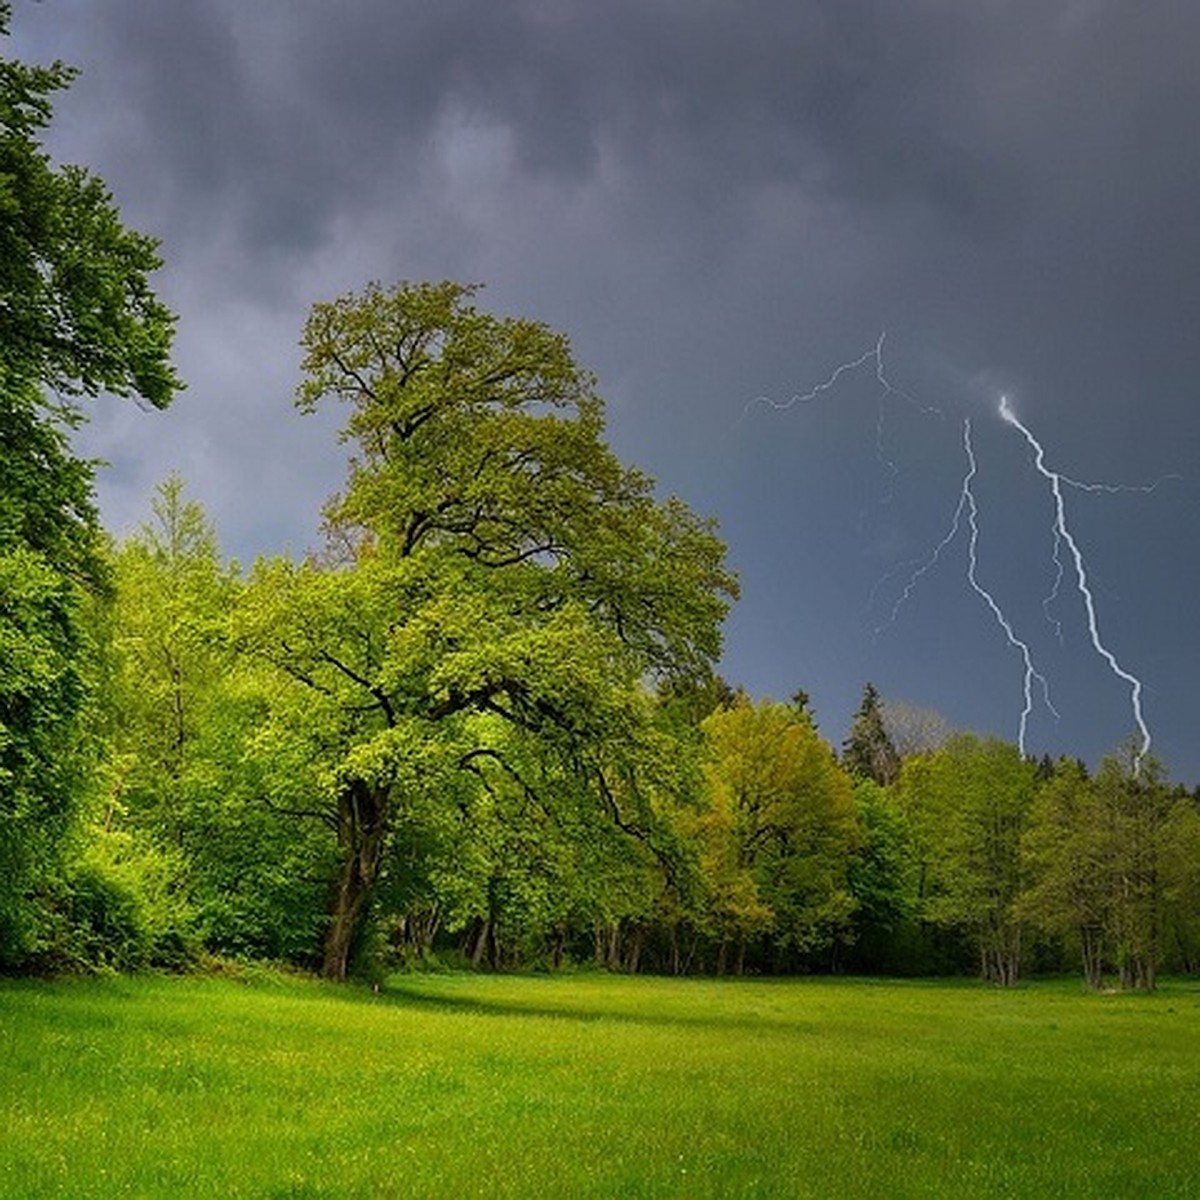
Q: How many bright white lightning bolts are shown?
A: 3